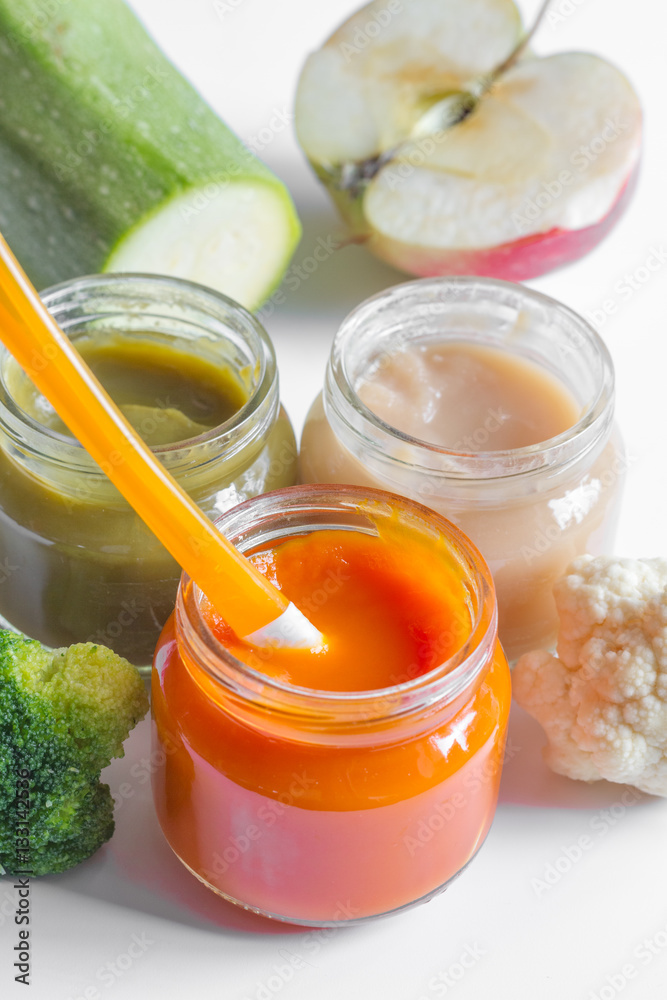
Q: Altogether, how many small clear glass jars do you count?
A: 3